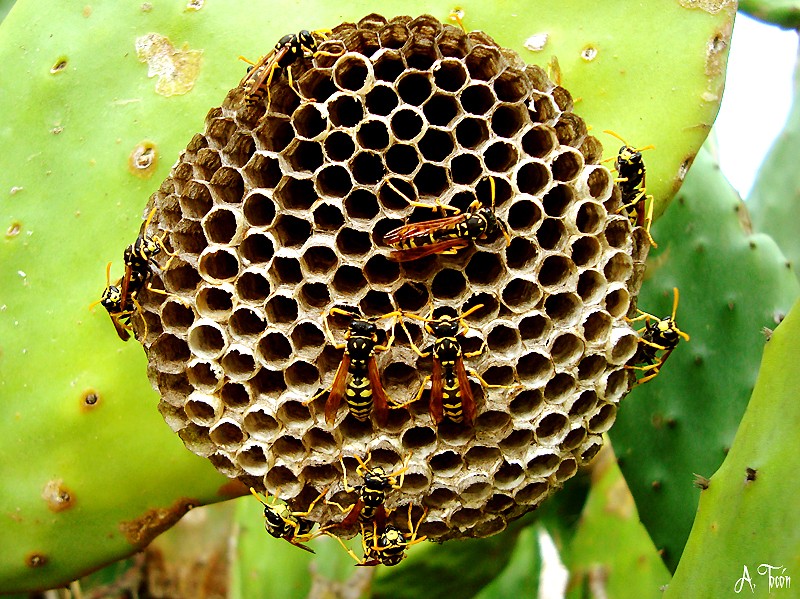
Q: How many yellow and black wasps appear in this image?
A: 11